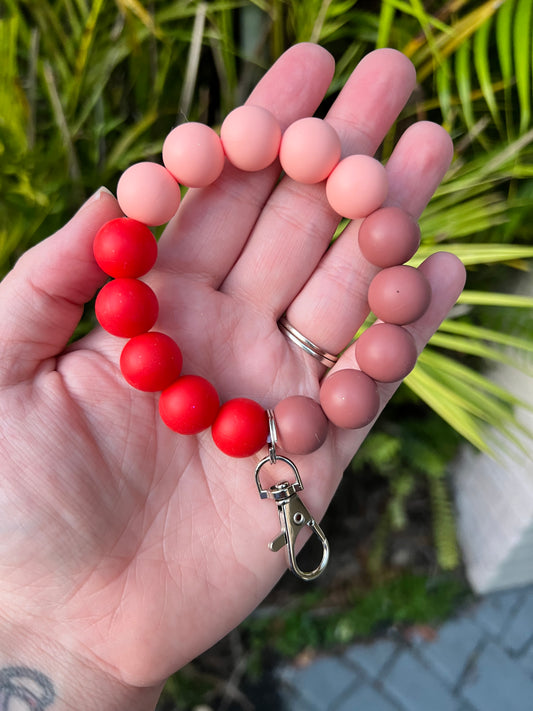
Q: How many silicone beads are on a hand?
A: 15